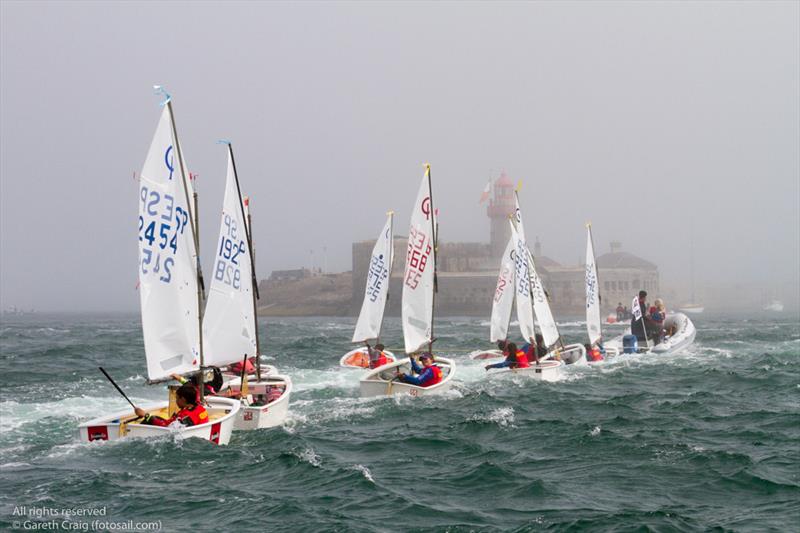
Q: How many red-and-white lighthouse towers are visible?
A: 1